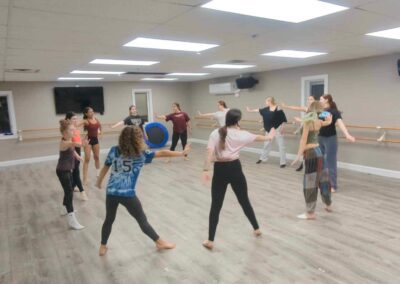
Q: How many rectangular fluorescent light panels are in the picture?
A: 10